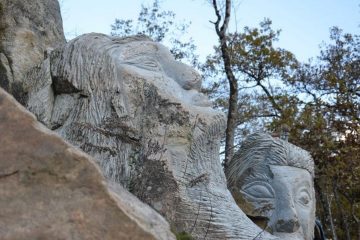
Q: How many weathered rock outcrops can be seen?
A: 2